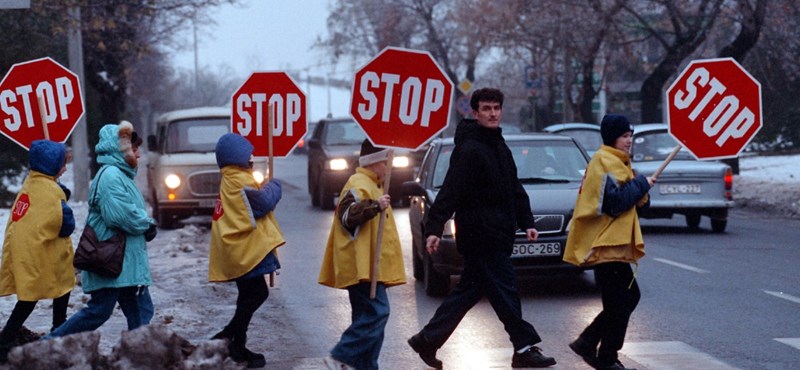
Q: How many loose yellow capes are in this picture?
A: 4